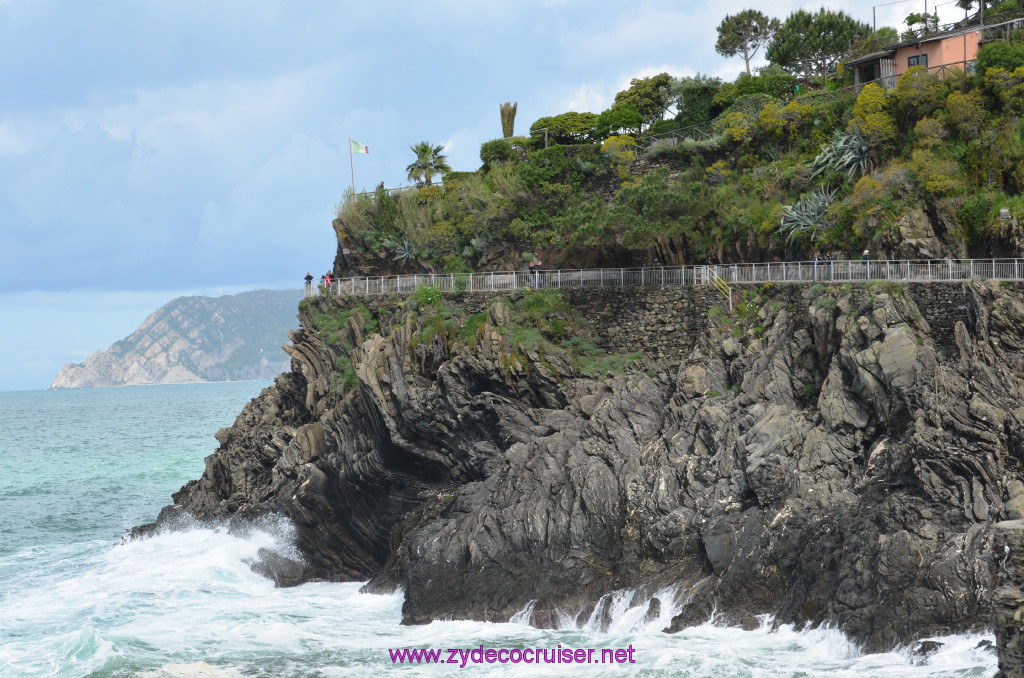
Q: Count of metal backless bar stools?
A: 0